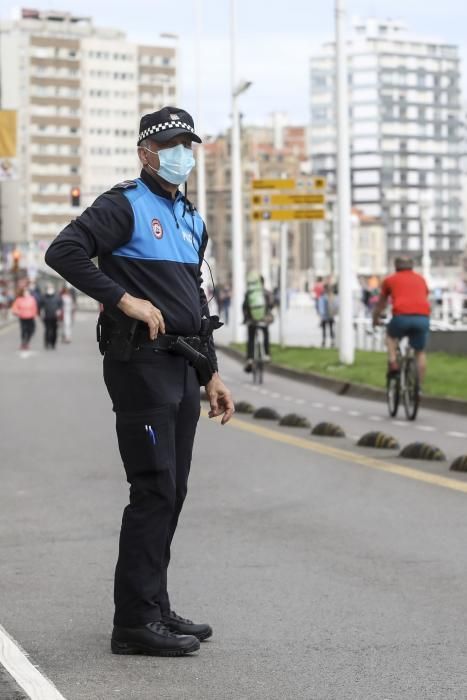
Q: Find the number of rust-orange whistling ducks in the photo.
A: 0